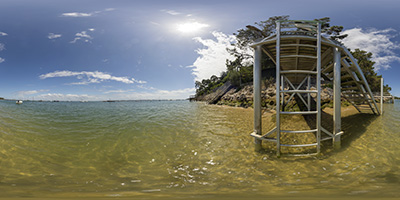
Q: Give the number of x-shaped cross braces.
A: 1